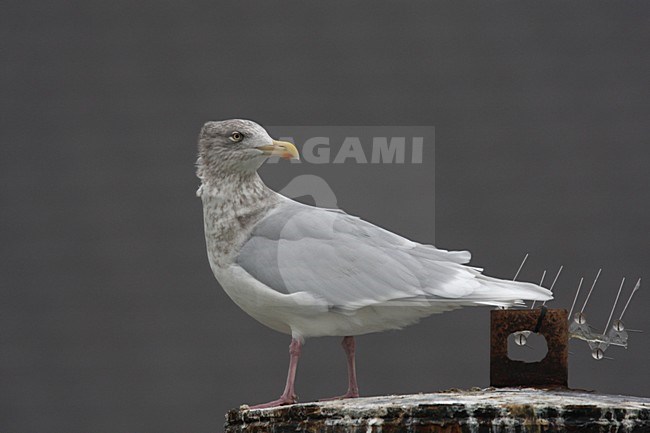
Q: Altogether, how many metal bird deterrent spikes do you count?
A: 7